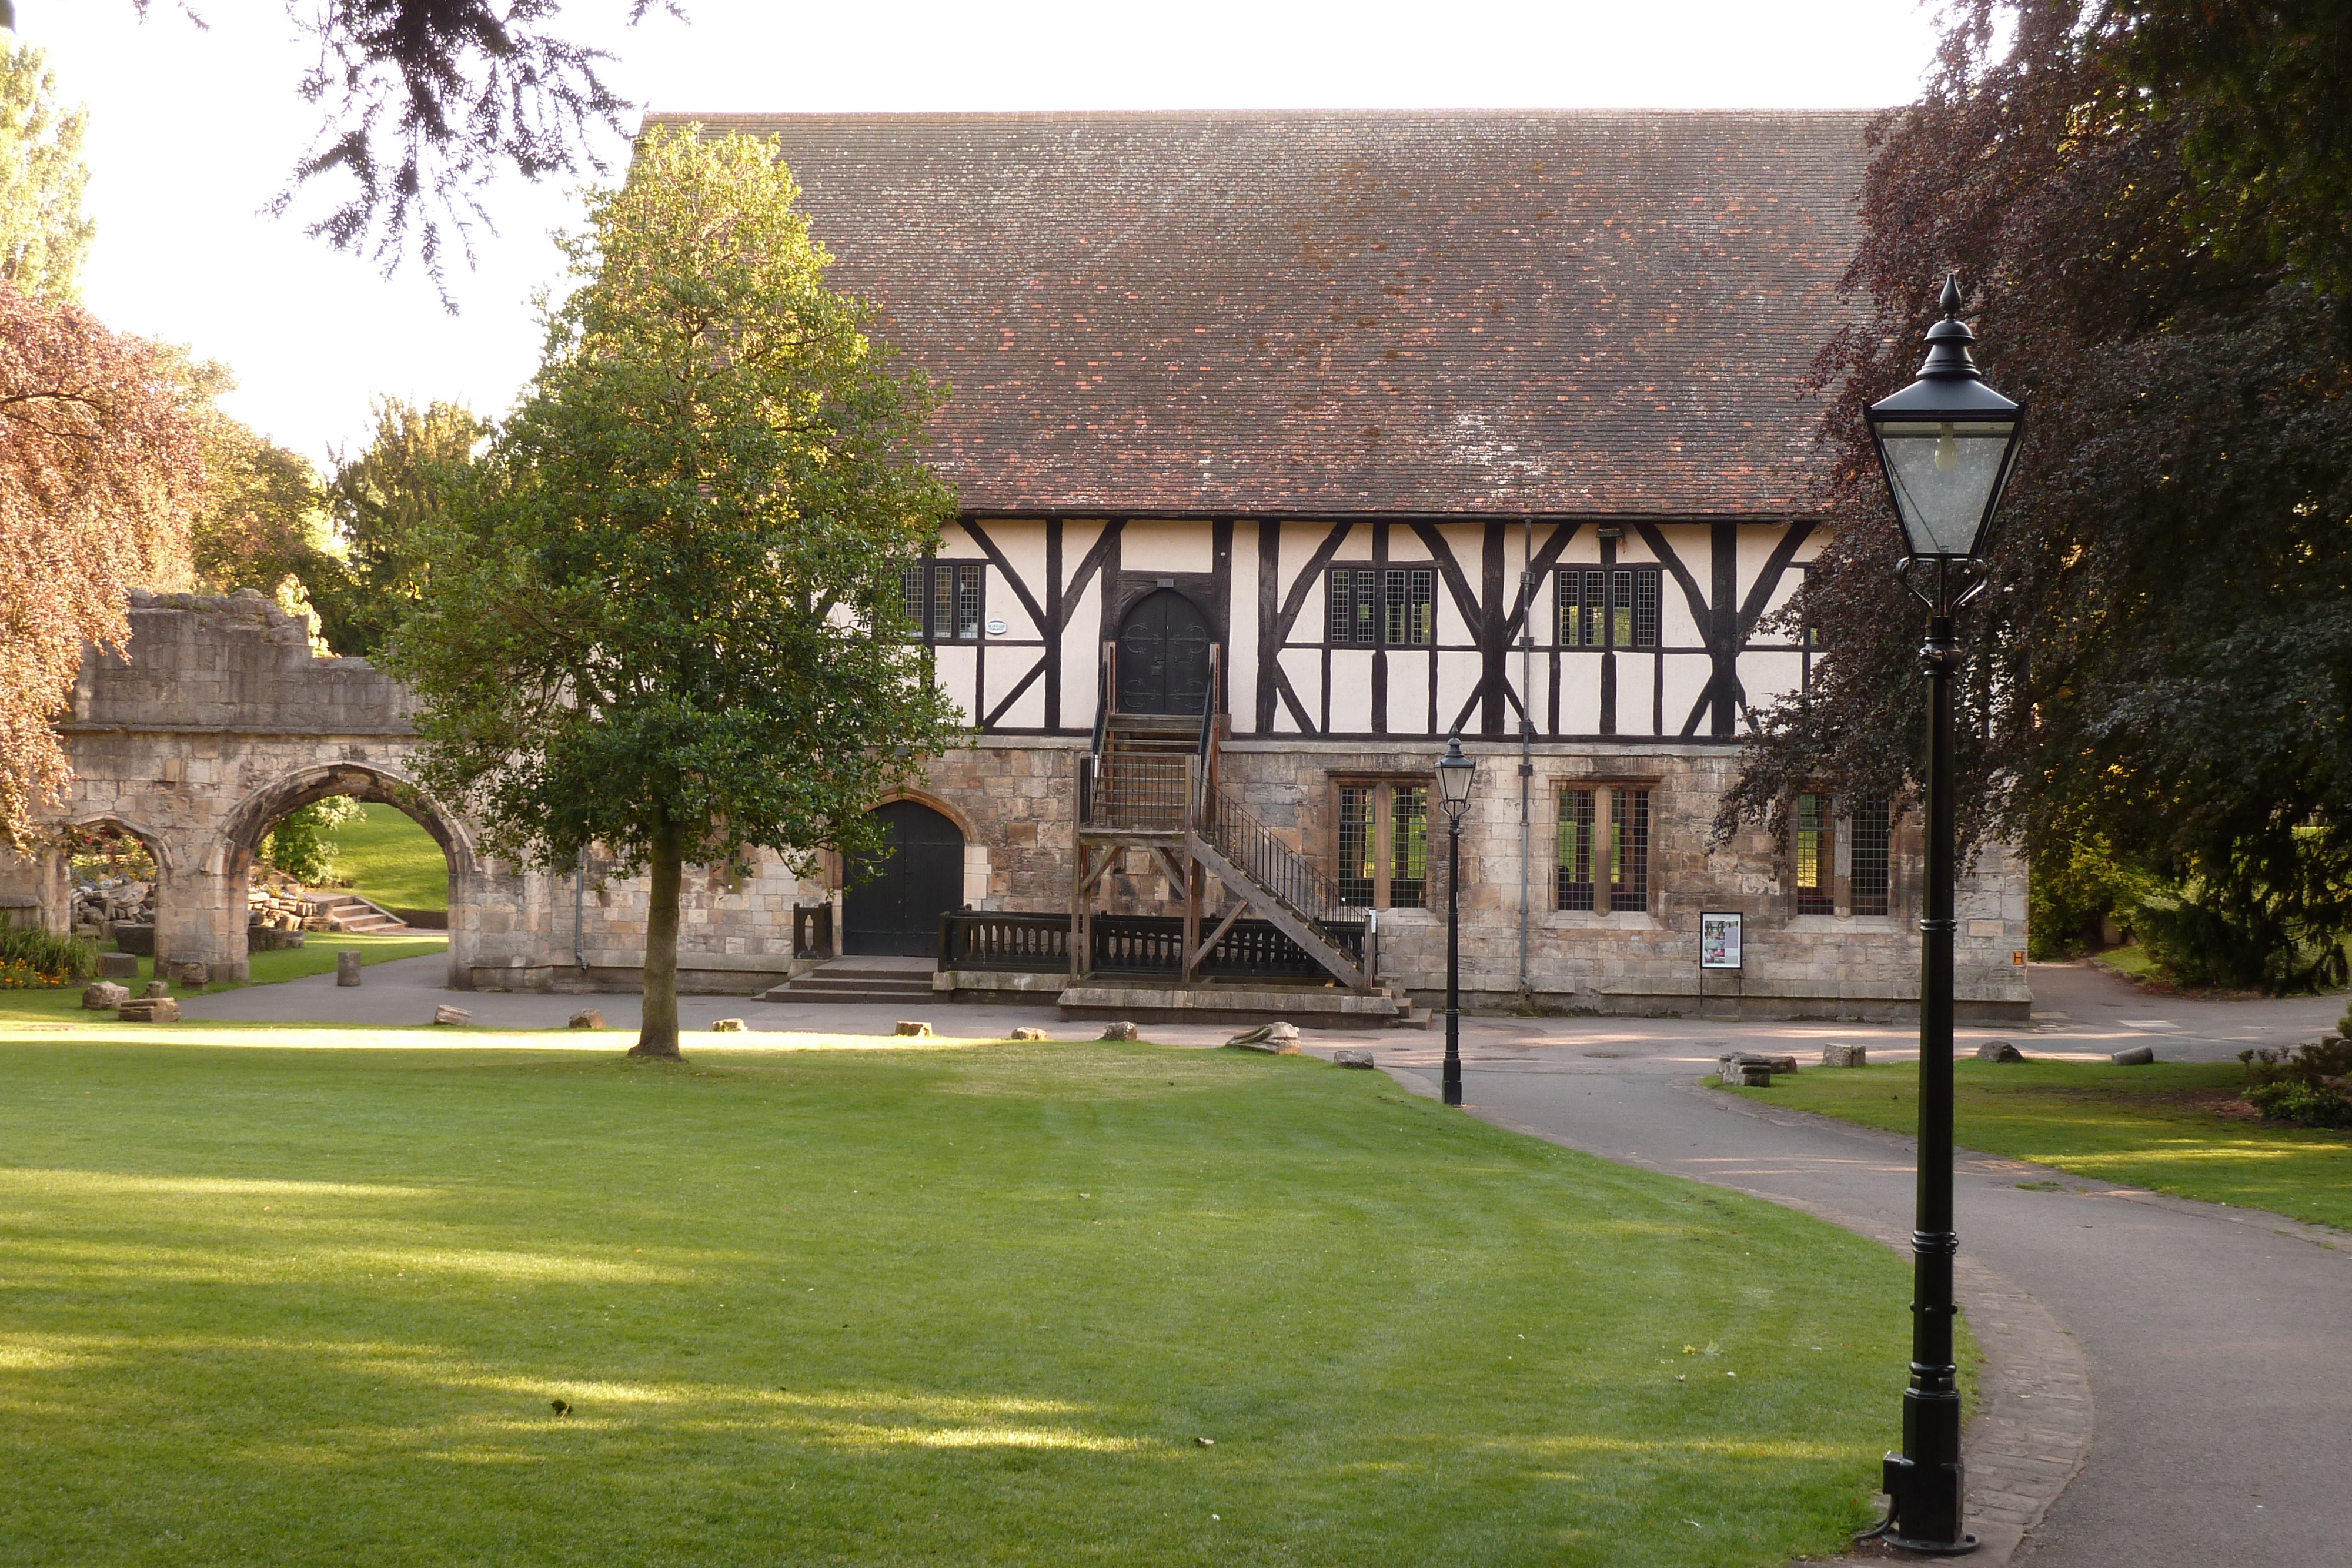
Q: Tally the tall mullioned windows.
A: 3